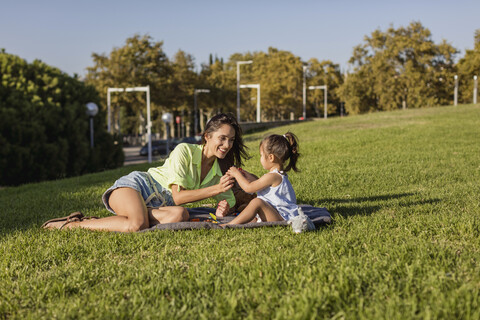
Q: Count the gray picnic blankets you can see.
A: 1